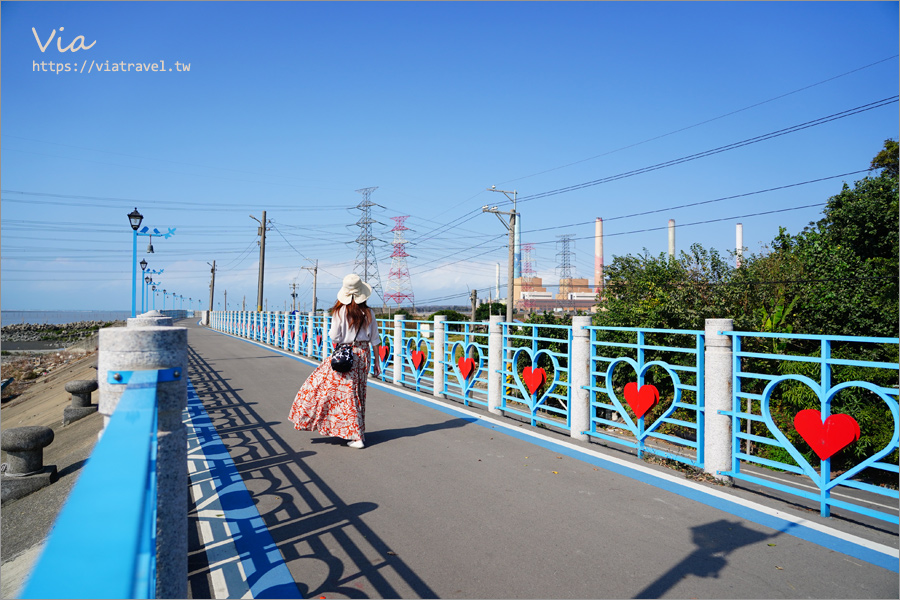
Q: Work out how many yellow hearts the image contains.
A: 0